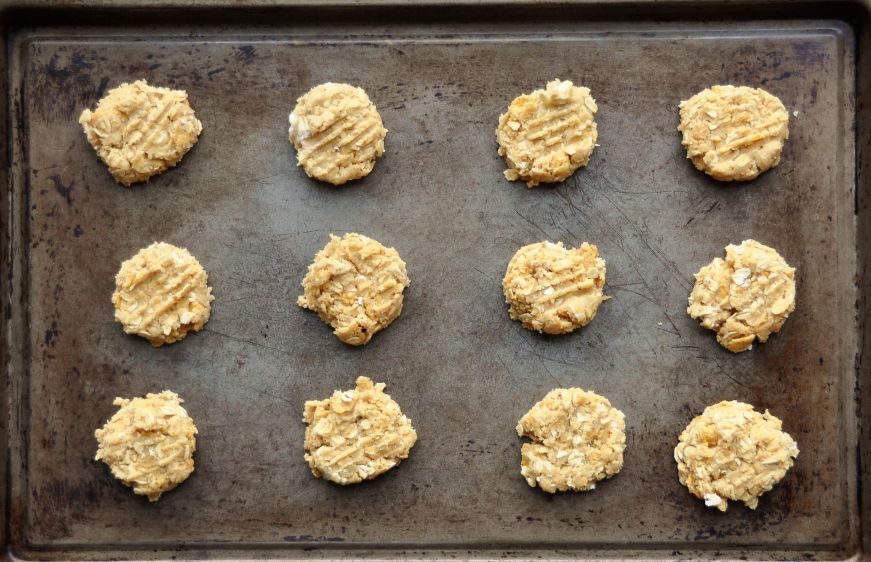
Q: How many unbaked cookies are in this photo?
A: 12